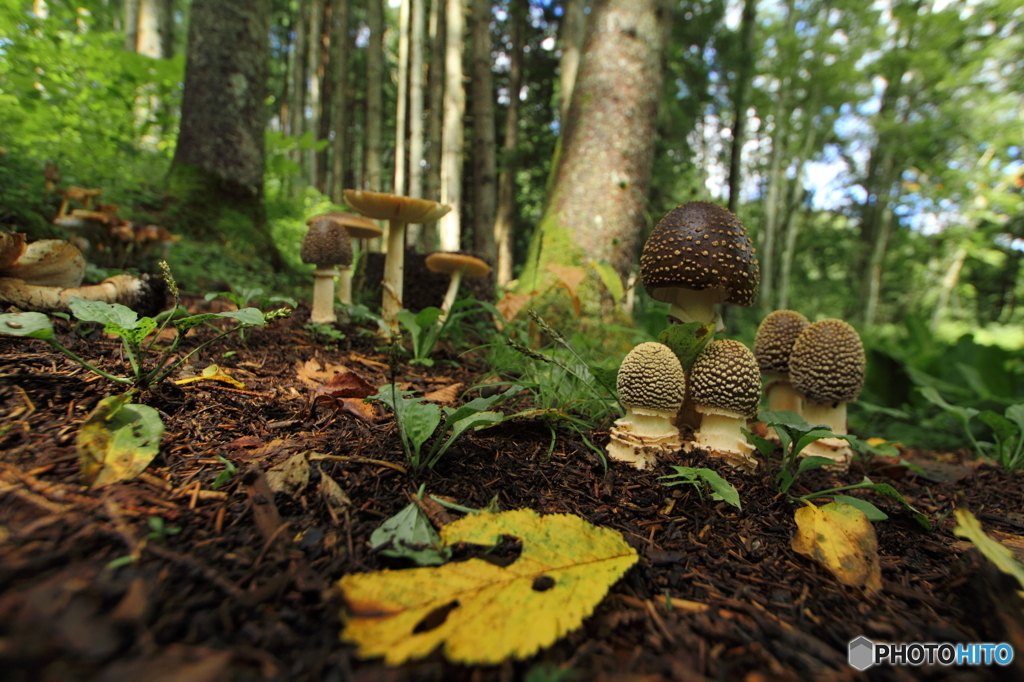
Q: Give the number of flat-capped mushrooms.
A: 3